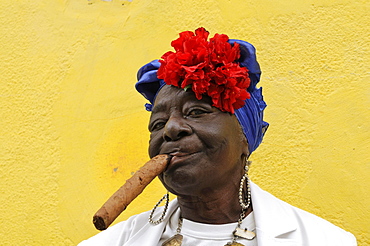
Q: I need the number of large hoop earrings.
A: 2